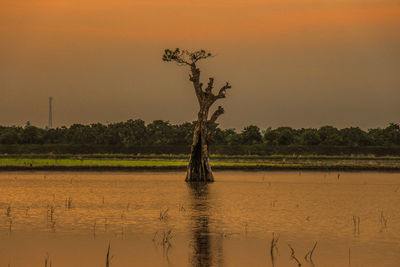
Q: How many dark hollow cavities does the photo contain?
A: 1